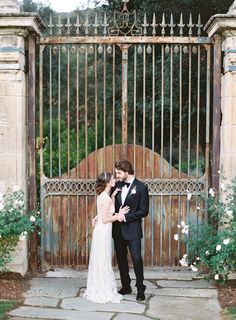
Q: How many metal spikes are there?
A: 14